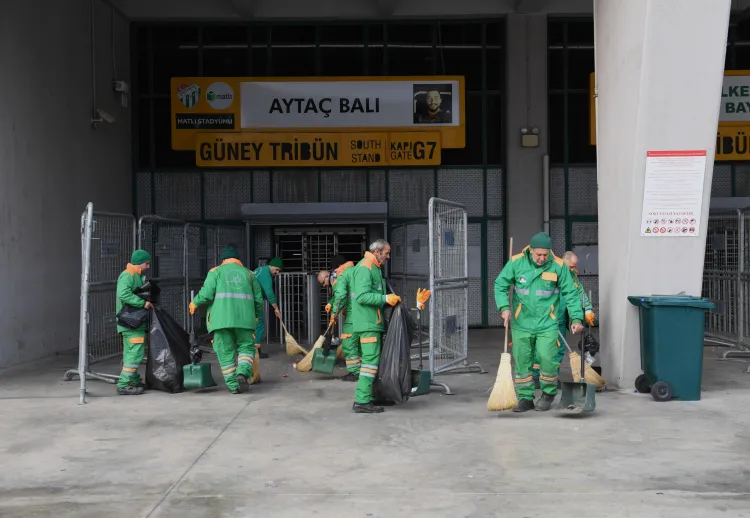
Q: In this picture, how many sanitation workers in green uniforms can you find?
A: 7